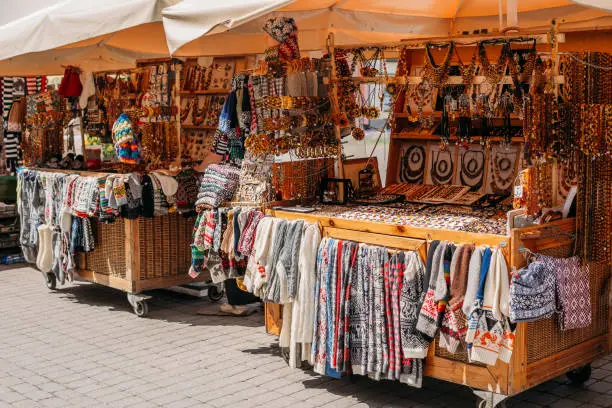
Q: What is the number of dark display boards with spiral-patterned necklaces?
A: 4